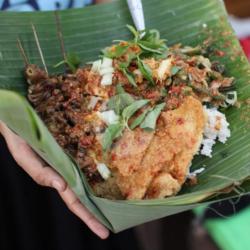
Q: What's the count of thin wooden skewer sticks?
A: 3